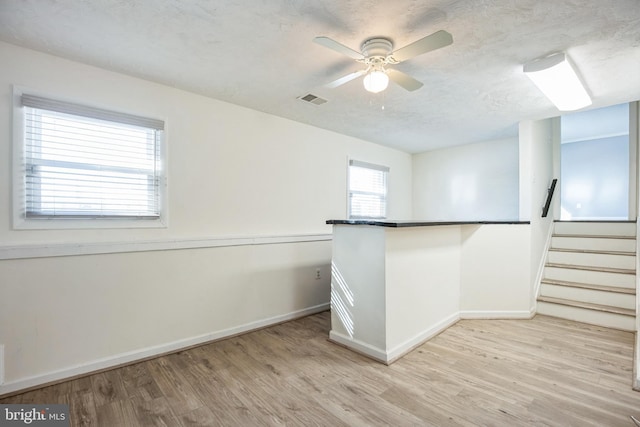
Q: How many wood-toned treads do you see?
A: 5